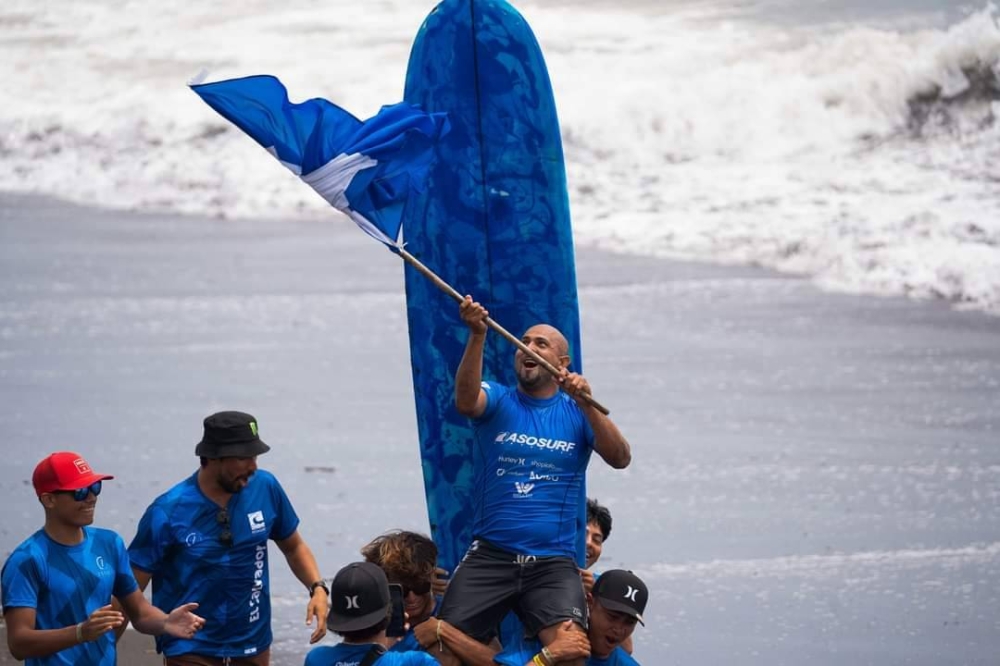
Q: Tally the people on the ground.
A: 6